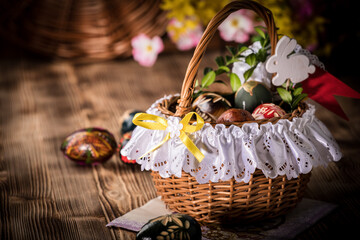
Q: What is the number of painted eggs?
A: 8